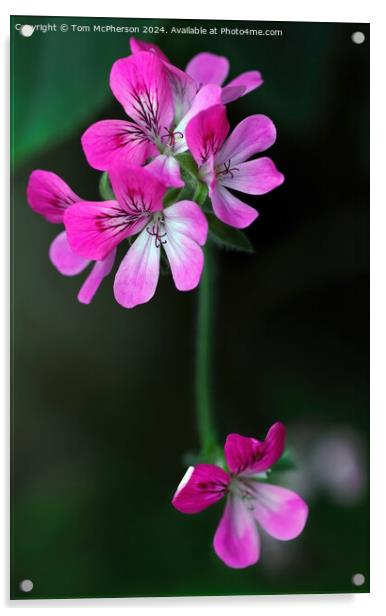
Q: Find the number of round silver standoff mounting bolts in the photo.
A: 4